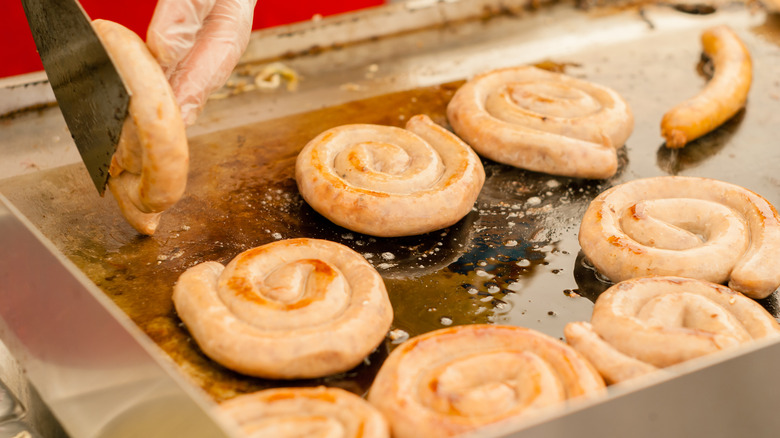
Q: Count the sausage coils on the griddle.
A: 8